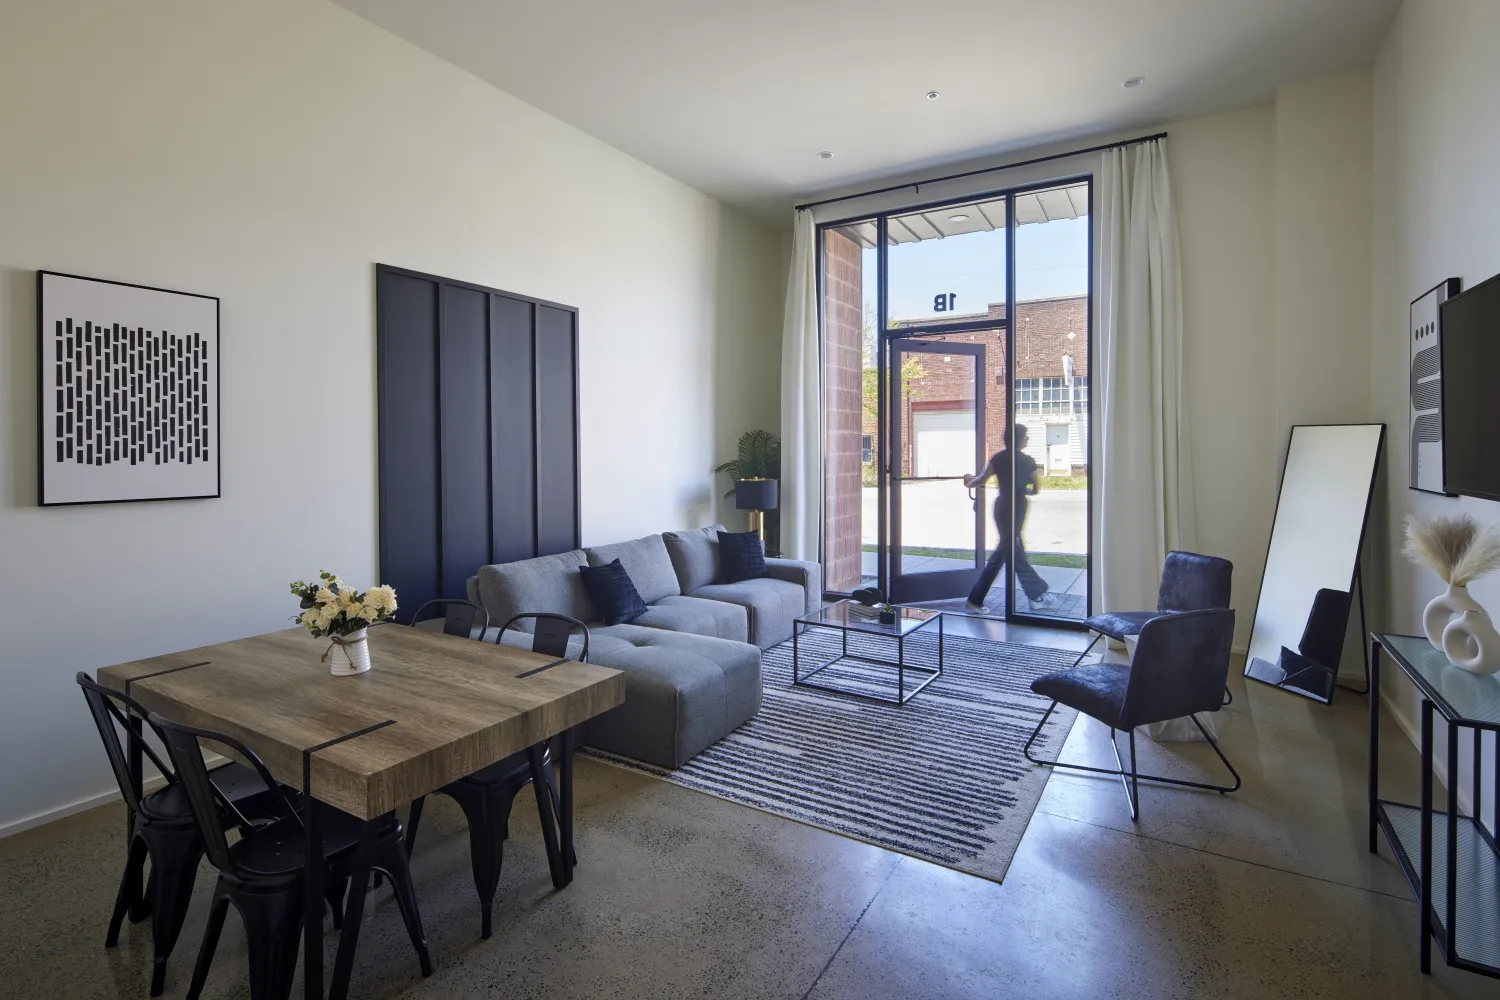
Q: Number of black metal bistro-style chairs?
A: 4